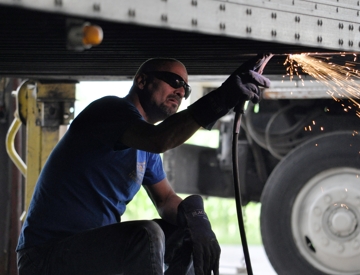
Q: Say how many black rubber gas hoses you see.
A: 1